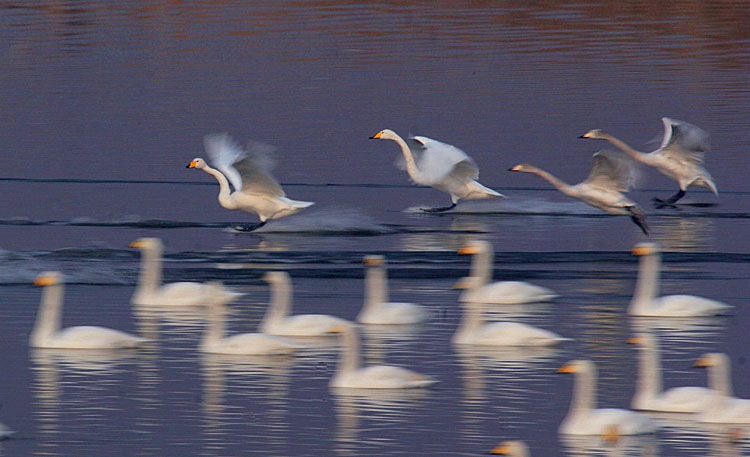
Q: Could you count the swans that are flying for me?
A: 4